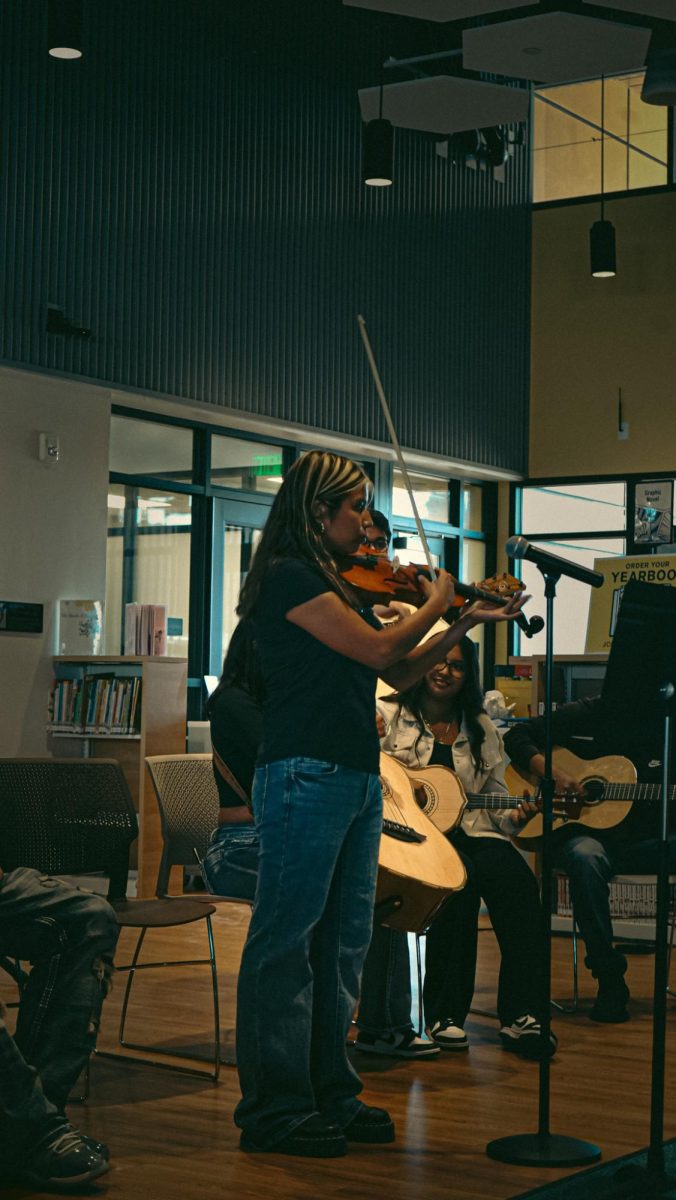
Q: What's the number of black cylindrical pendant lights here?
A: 3